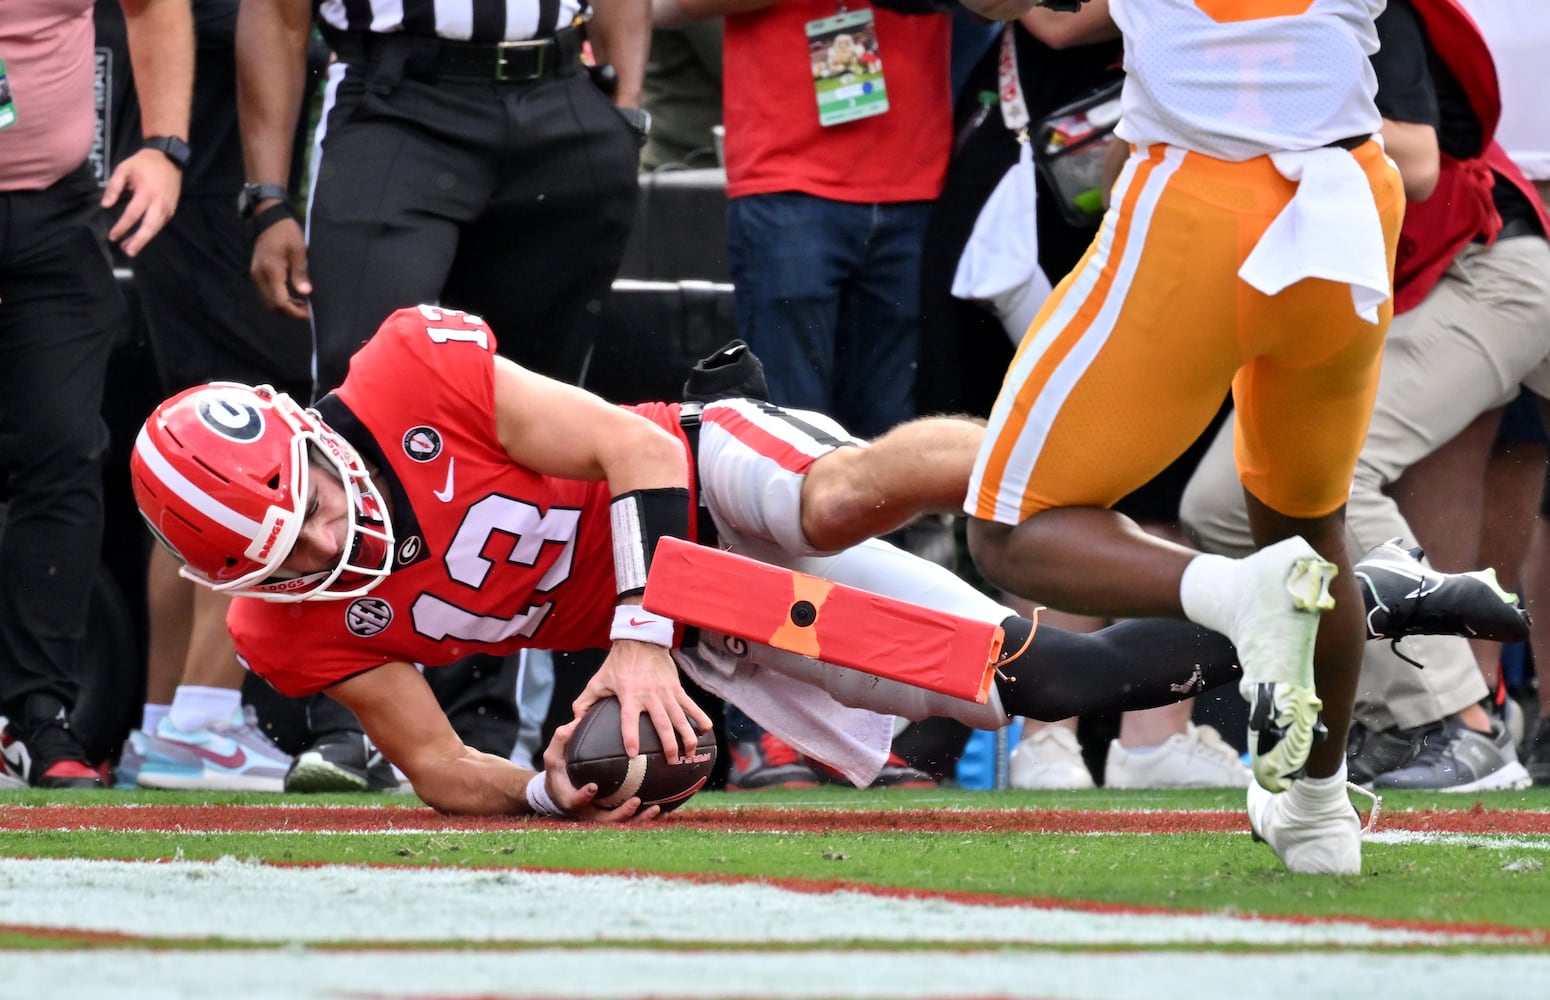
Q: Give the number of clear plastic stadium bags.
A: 1